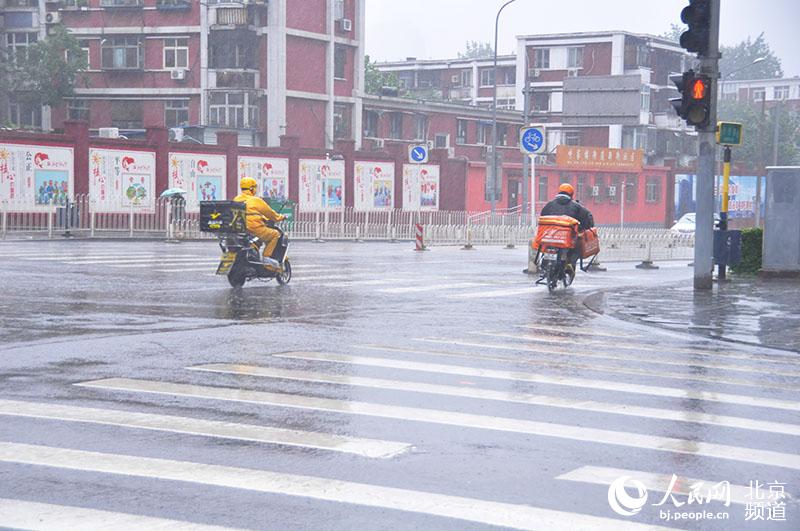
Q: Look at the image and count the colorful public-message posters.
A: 7